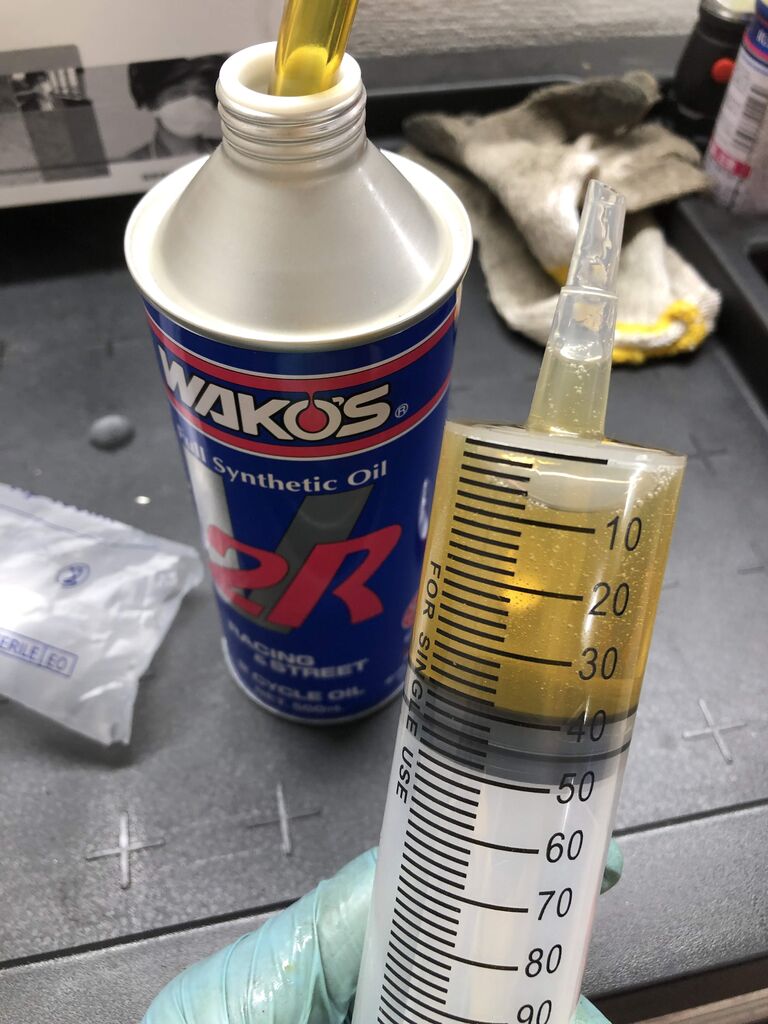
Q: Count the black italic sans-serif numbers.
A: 9